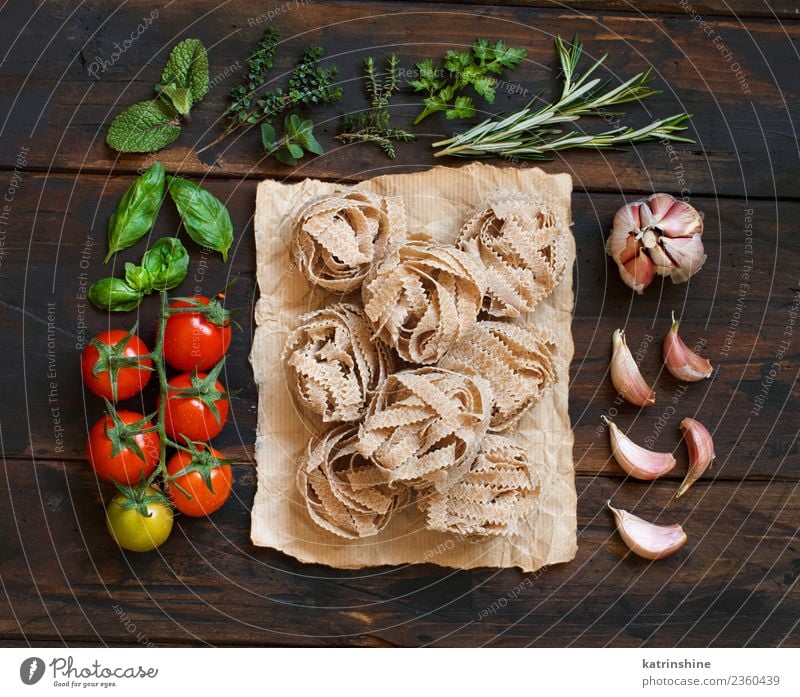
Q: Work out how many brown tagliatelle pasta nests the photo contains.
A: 8